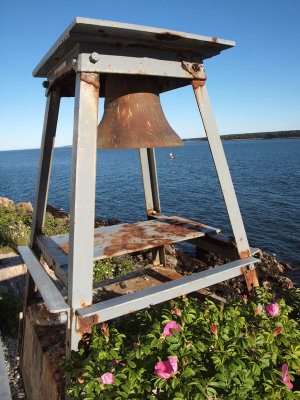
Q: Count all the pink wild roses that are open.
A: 5